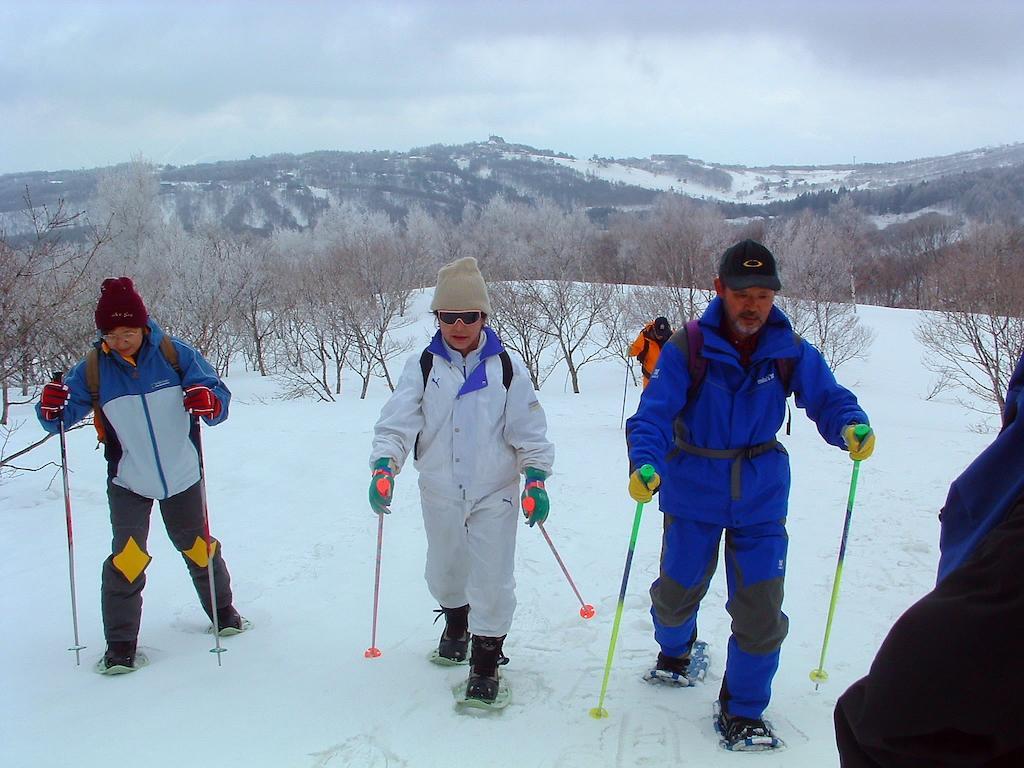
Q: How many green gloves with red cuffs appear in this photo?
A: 2